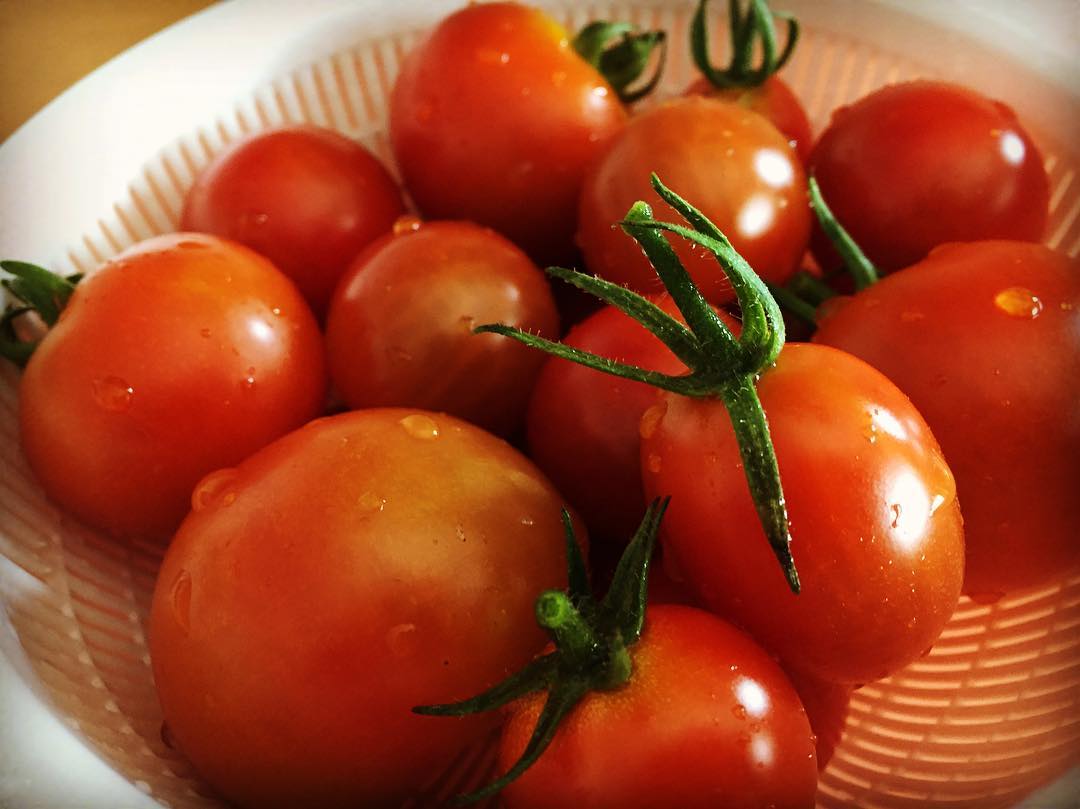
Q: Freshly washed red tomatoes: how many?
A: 12